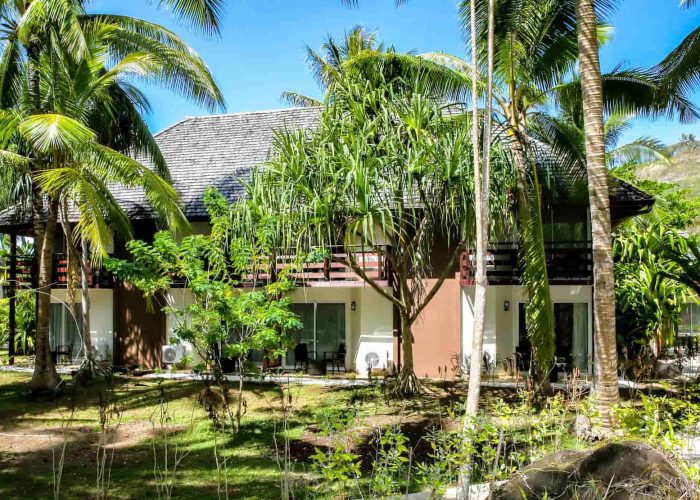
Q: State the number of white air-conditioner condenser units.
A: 2